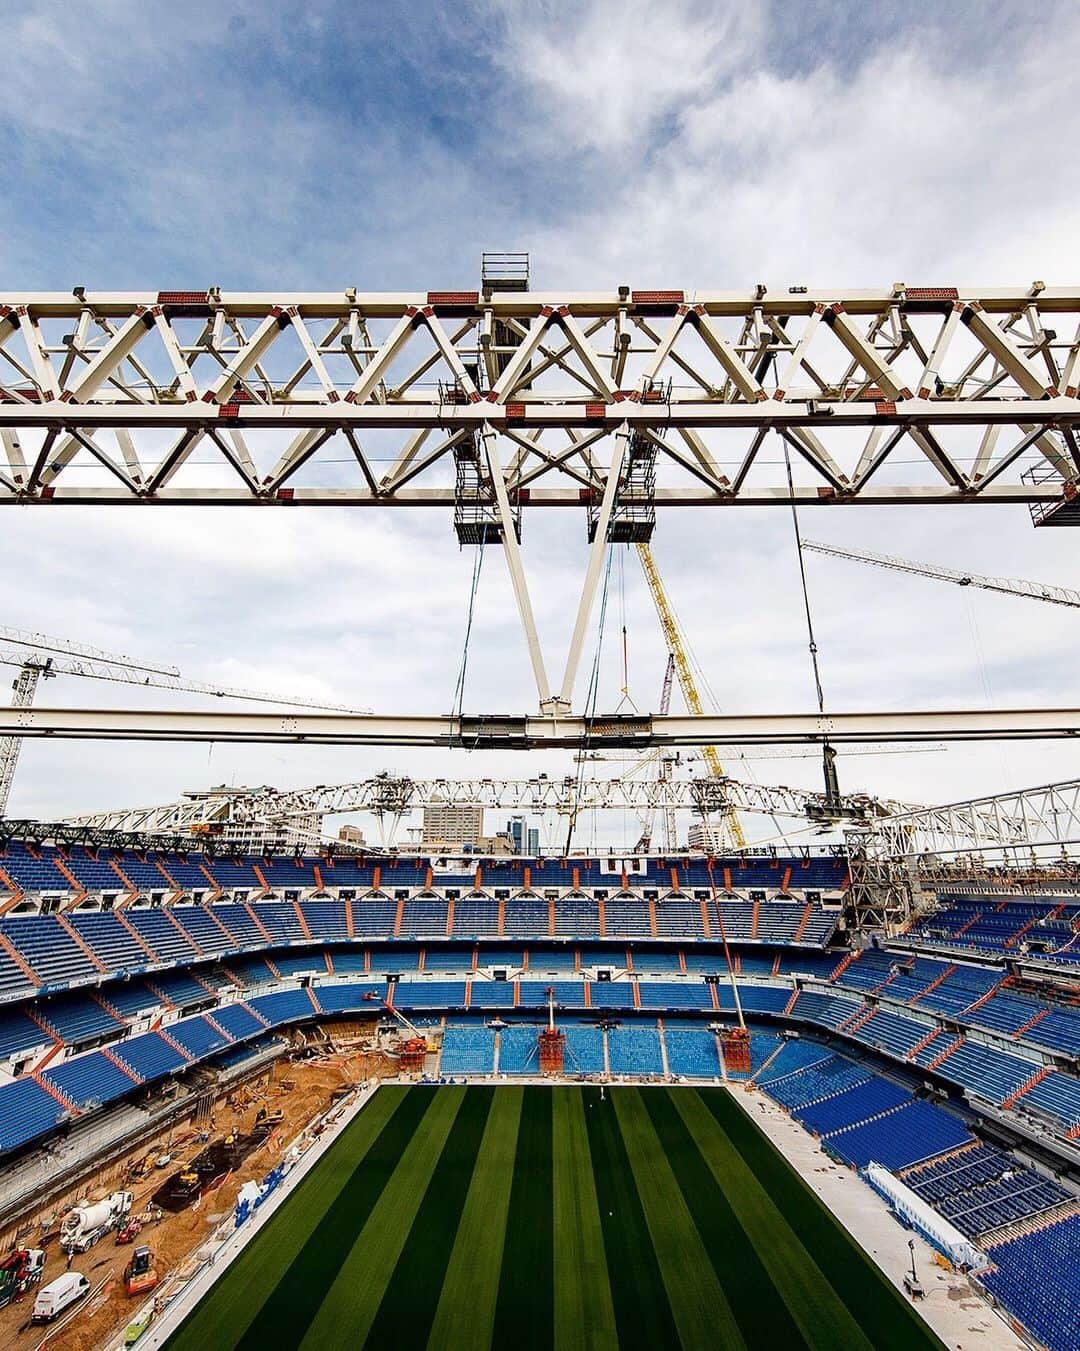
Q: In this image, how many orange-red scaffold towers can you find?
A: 3